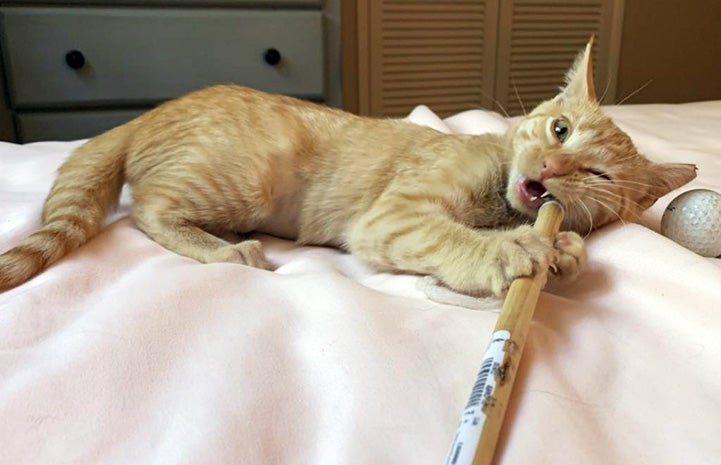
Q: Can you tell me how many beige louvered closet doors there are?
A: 2